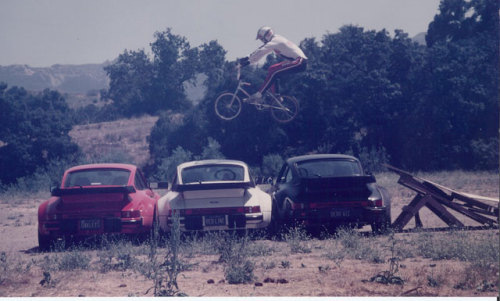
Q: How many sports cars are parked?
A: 3